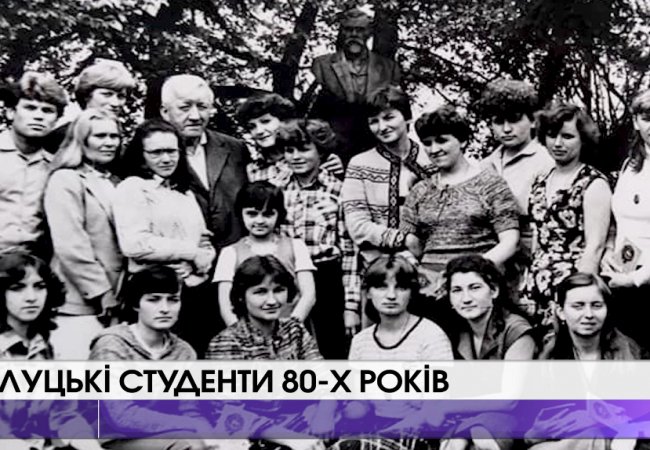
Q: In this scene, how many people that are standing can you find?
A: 13